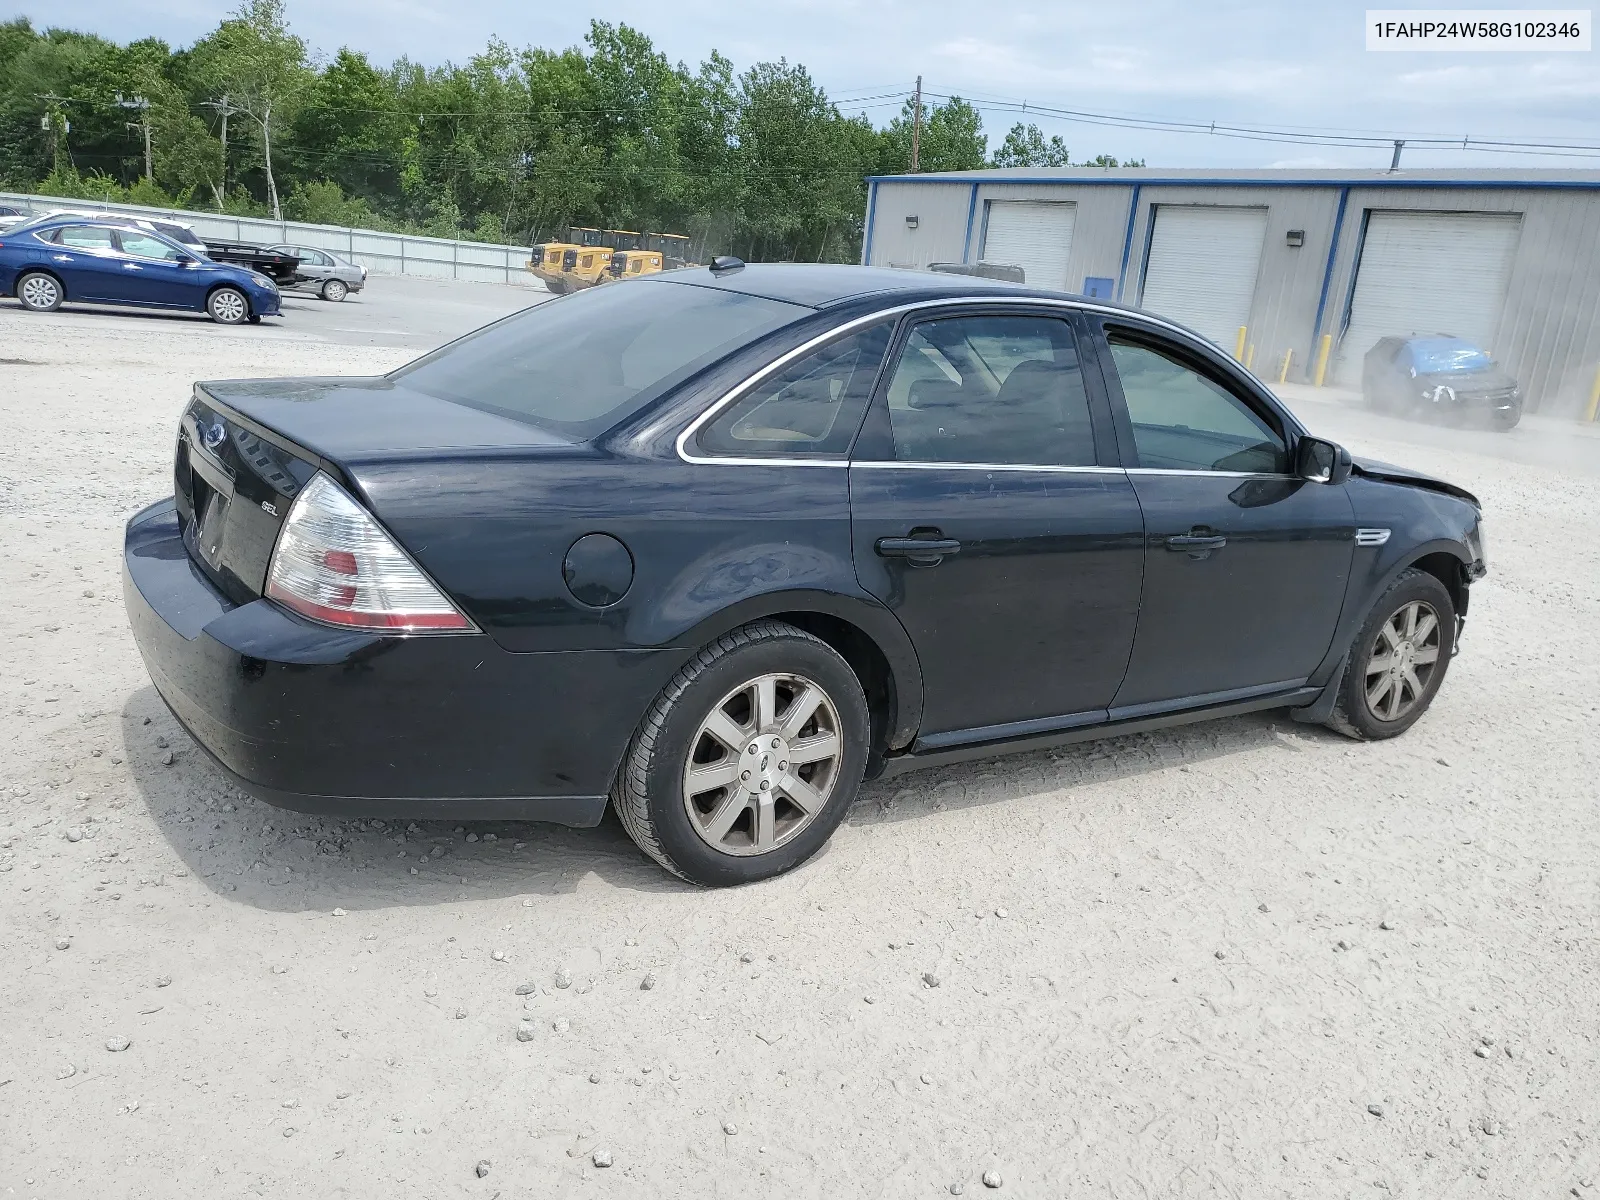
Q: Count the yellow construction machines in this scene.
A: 3